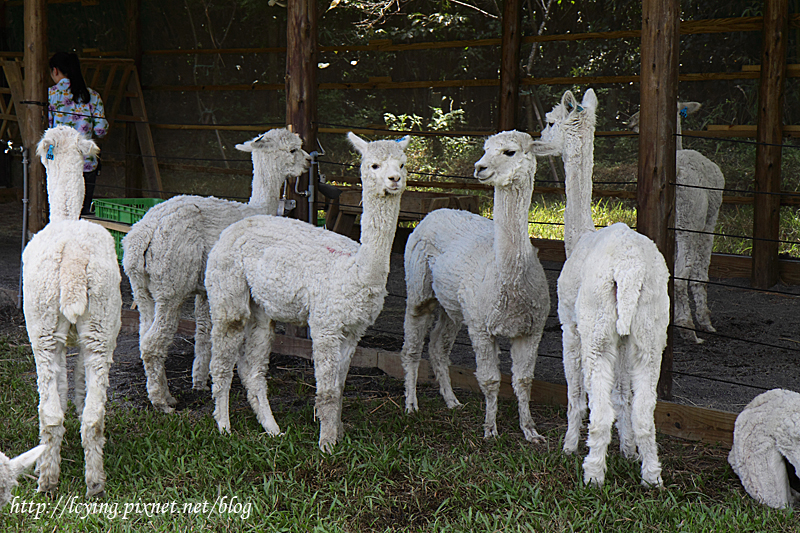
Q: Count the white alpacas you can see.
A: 8